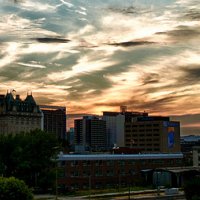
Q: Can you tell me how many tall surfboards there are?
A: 0